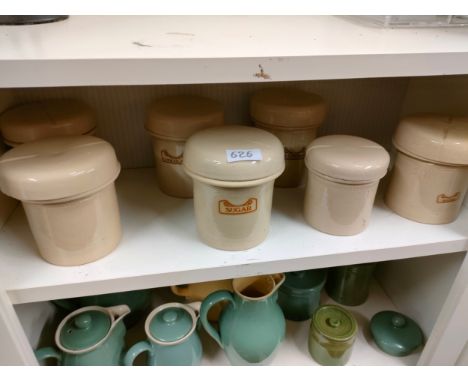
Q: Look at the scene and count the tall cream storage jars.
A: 7